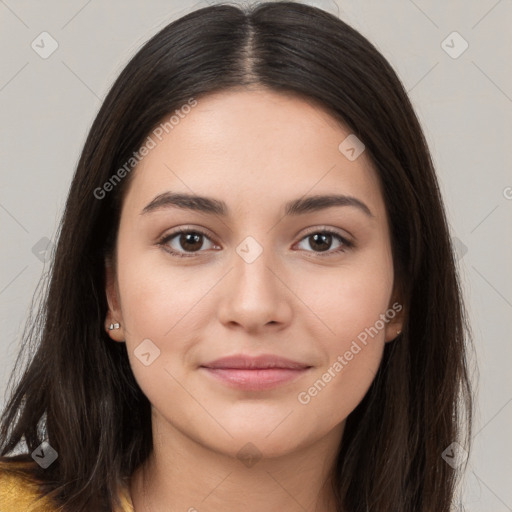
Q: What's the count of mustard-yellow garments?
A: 1